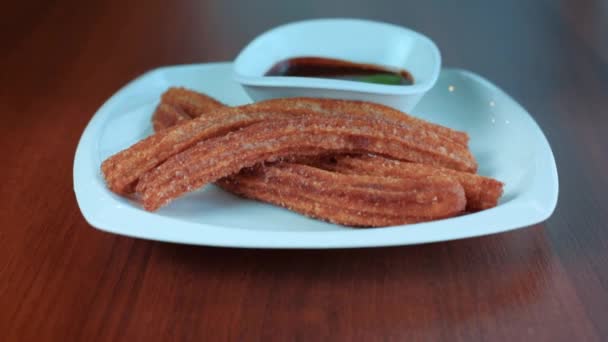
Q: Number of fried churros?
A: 4